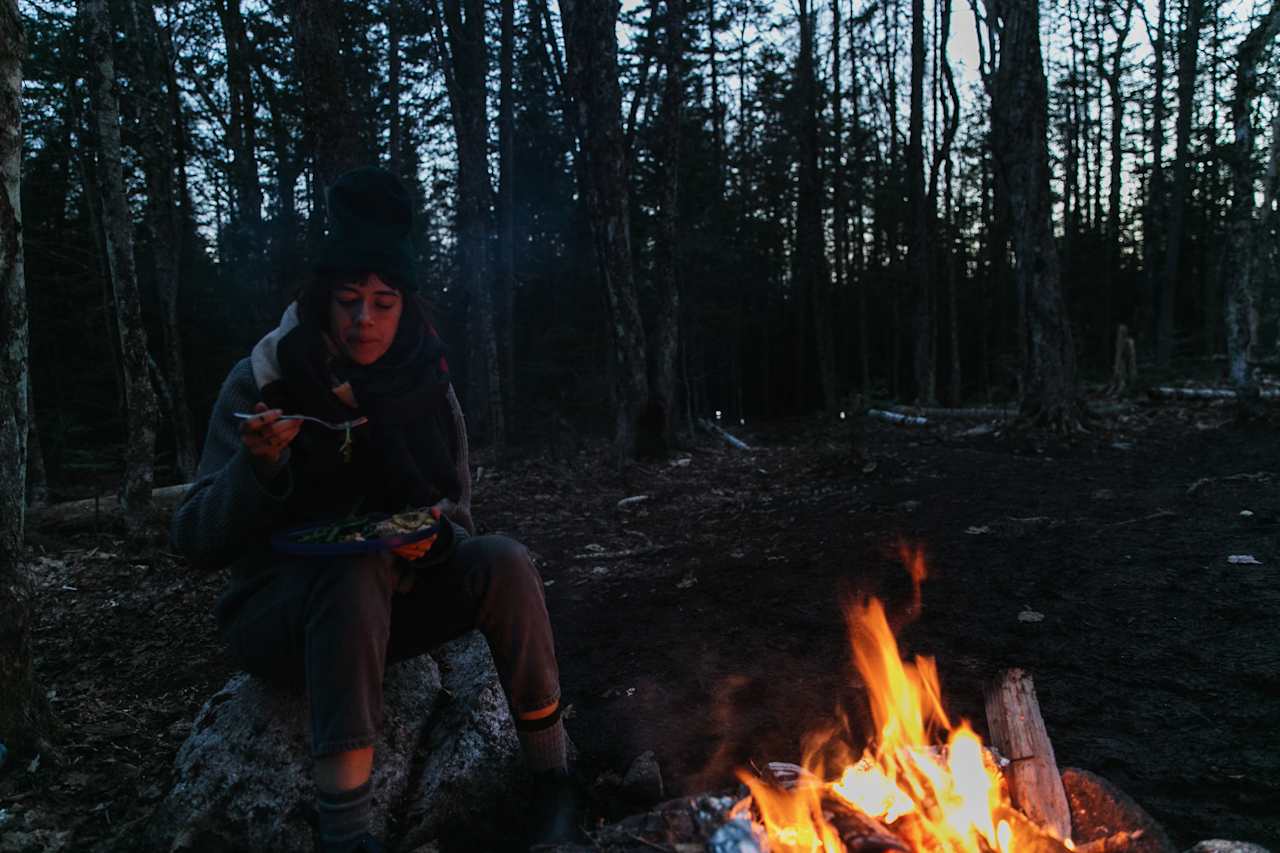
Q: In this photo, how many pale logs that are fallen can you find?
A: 3